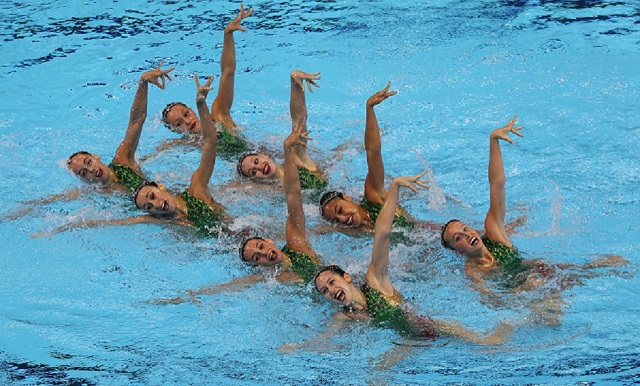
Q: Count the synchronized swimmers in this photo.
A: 8